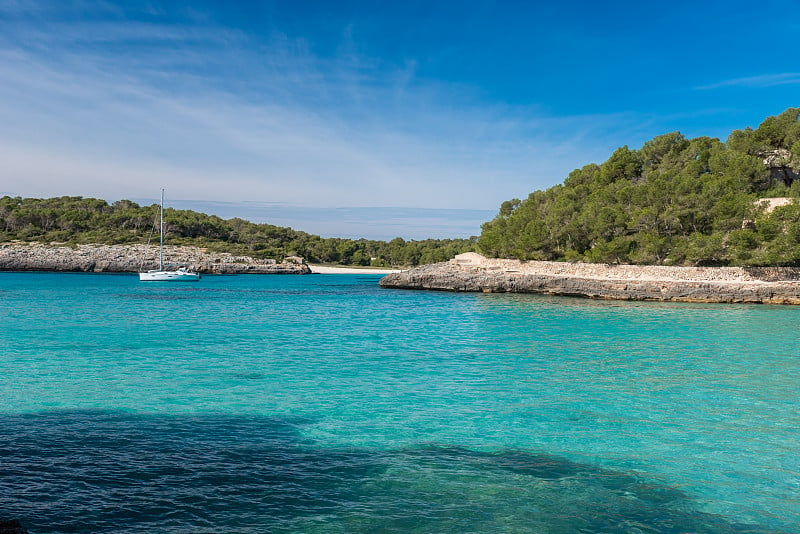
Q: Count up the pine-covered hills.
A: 2